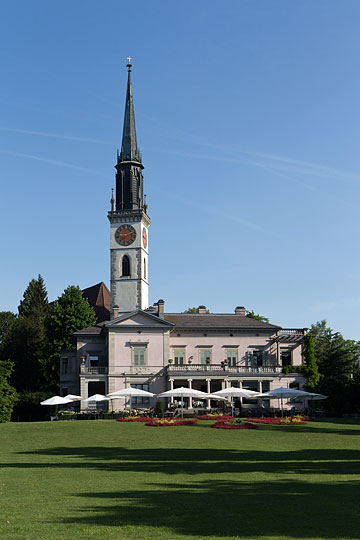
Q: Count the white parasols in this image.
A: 11